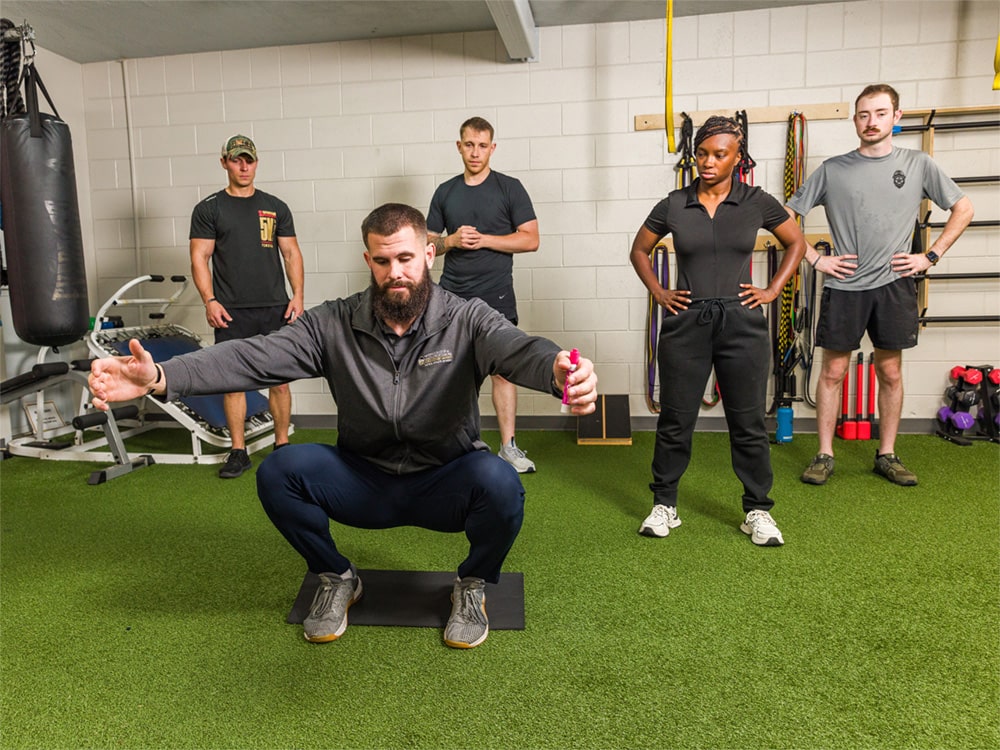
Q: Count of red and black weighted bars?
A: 3